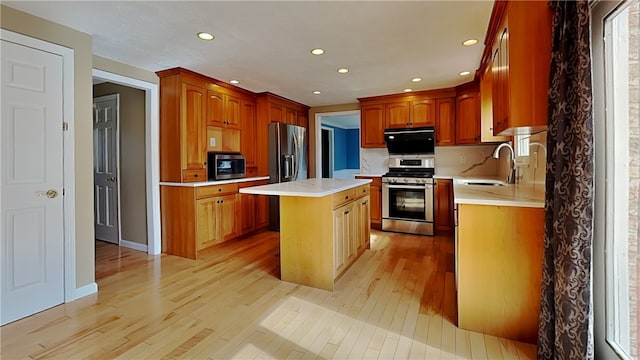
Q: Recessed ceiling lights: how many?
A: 9